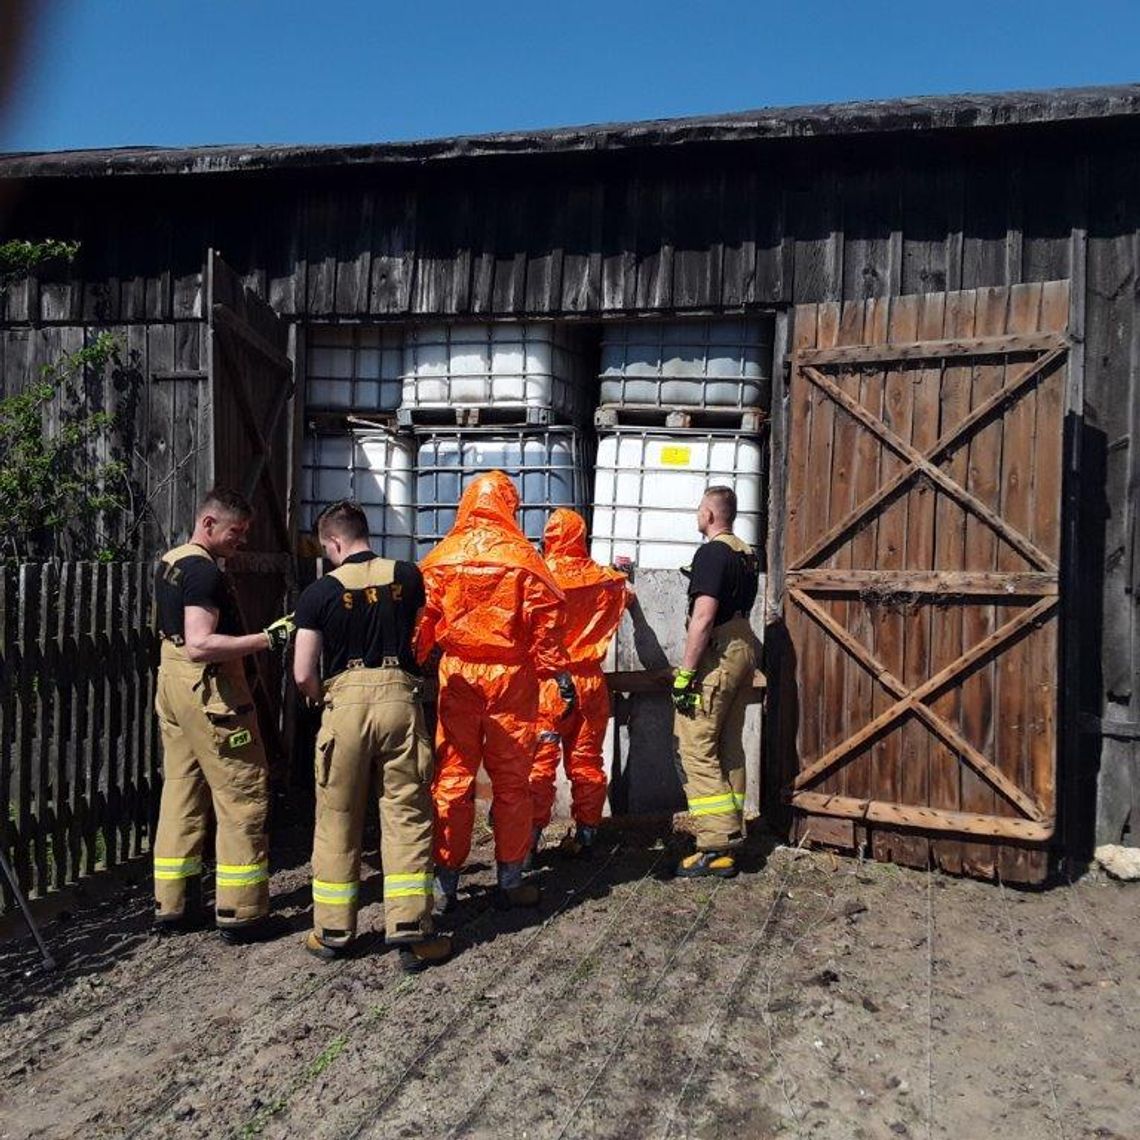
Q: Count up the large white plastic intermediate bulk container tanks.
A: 6